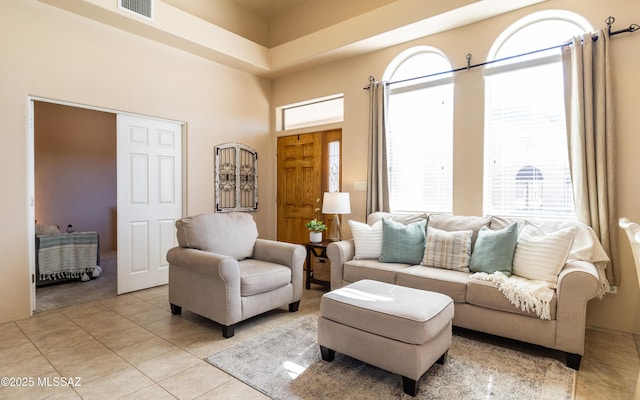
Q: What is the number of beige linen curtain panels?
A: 2